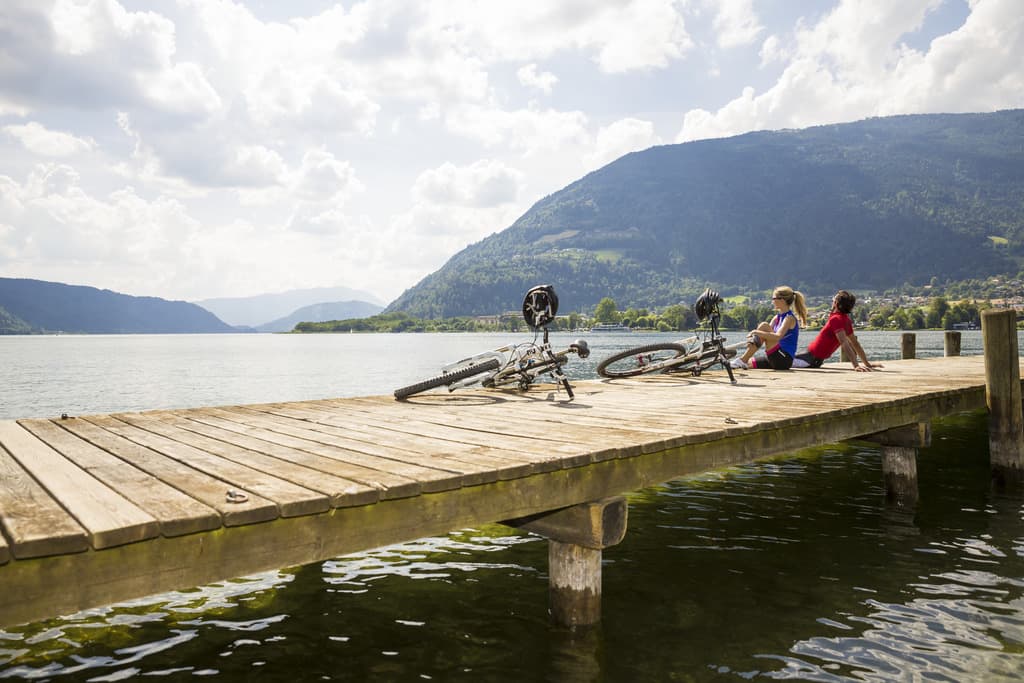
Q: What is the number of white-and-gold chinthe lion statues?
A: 0